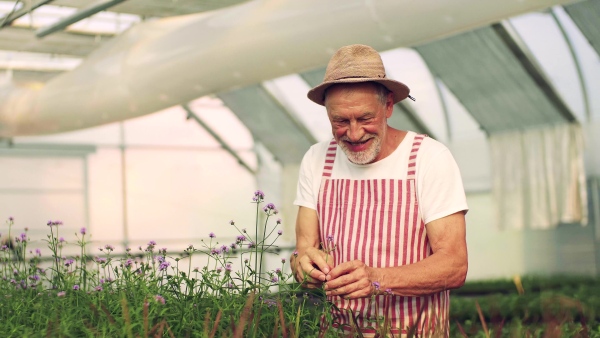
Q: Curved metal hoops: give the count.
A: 2